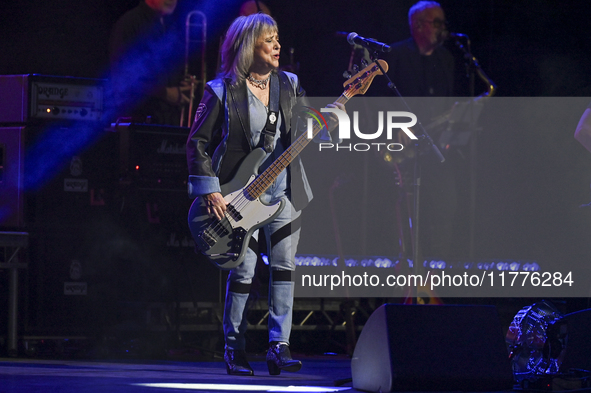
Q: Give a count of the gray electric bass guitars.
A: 1